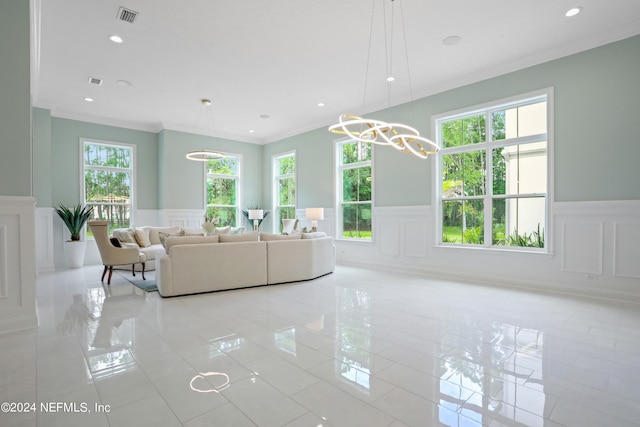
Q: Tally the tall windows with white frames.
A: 5